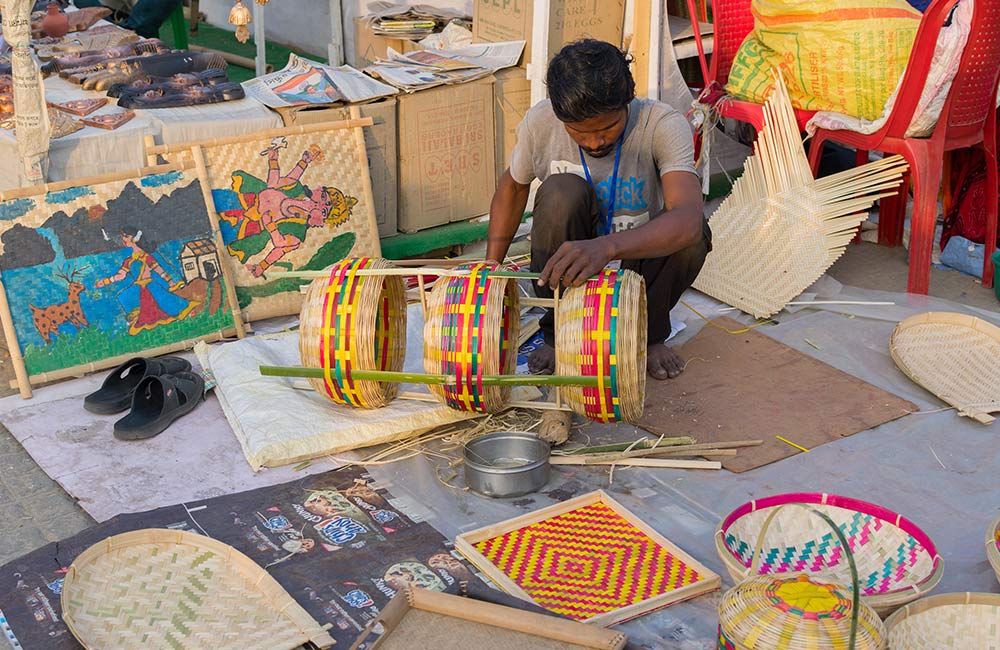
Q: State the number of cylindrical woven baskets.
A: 3